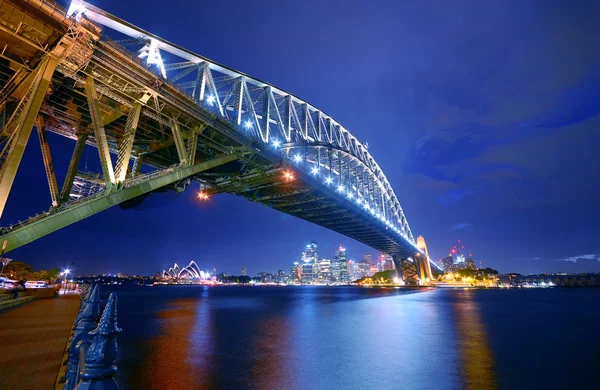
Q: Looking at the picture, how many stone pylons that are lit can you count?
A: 1